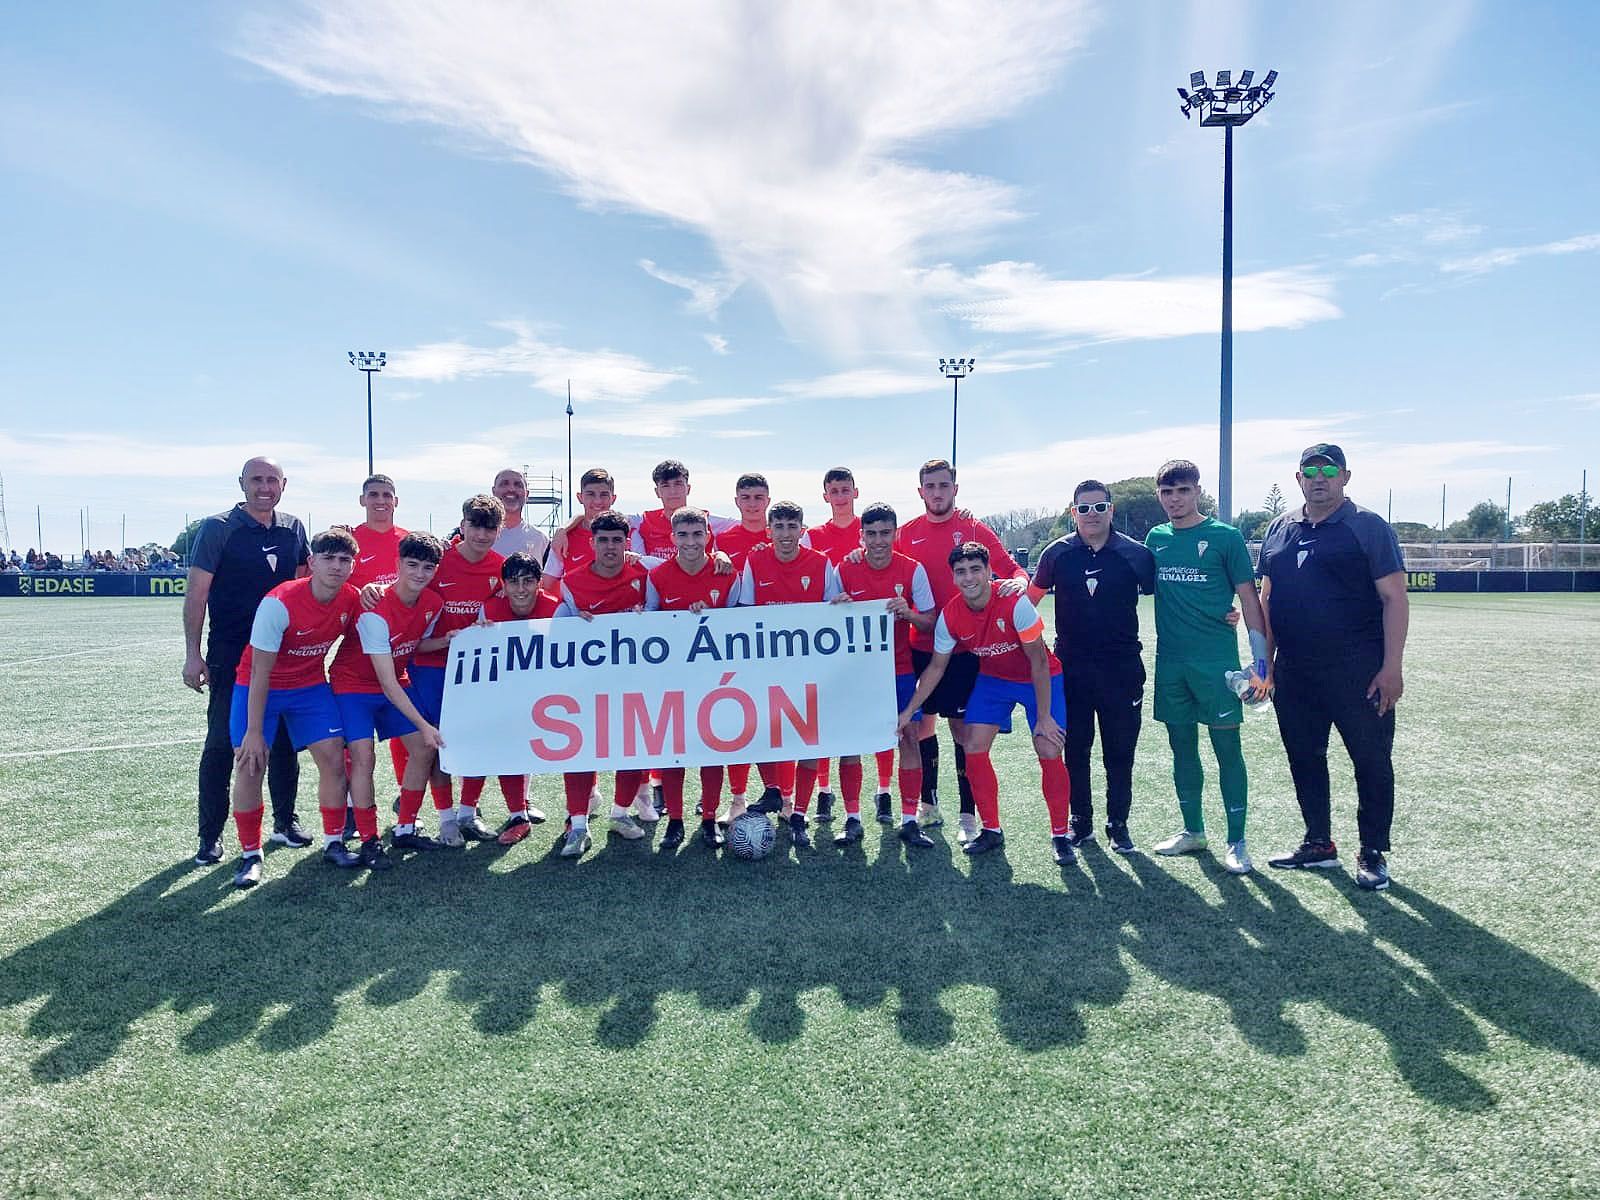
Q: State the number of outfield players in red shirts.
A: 14